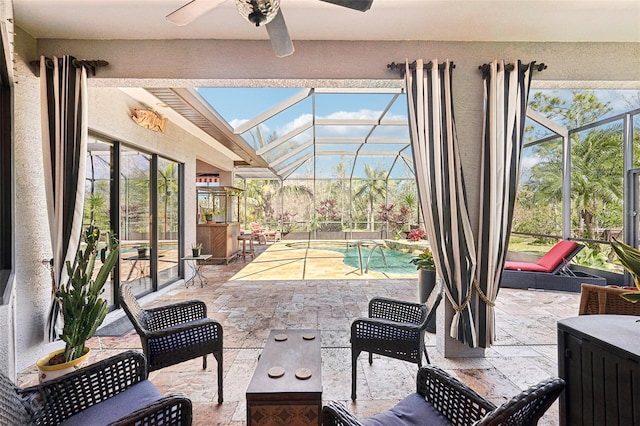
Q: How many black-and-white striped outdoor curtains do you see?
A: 3